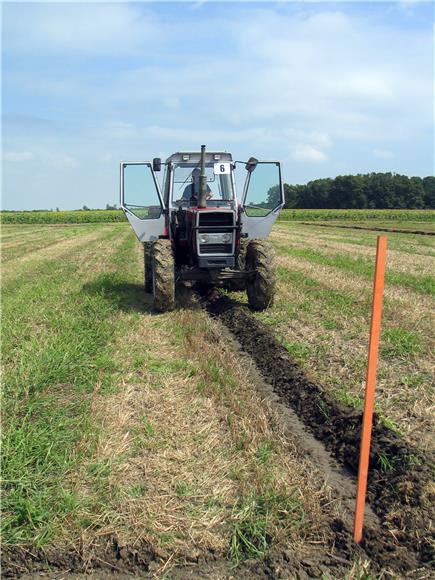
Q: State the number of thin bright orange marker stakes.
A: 1